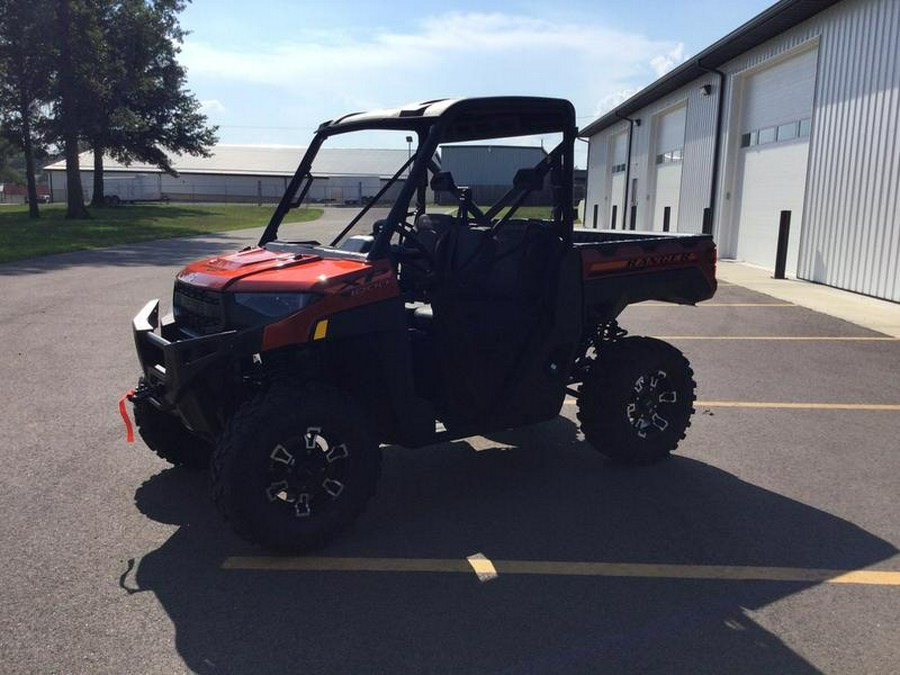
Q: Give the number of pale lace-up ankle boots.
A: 0